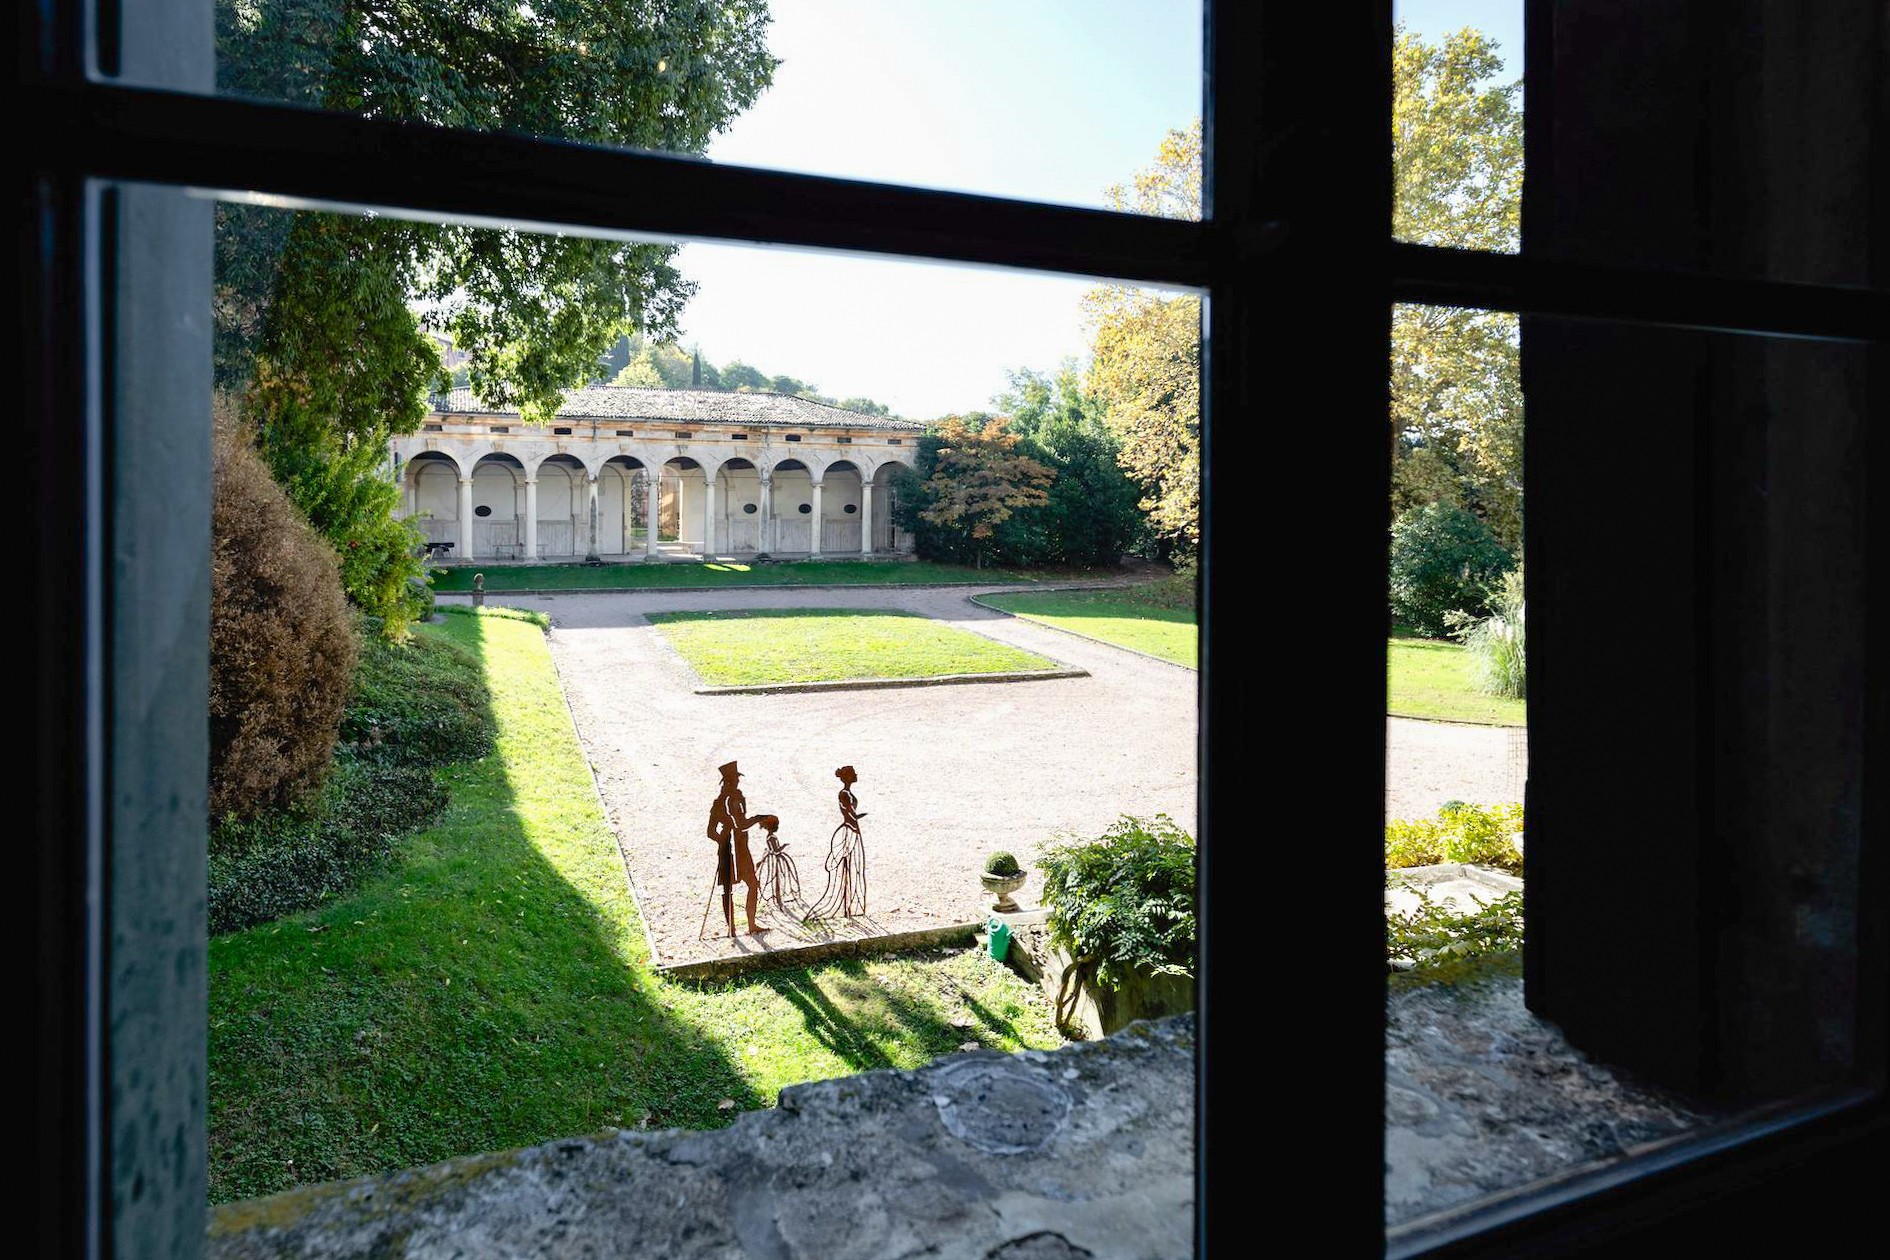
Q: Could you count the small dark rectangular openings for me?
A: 9